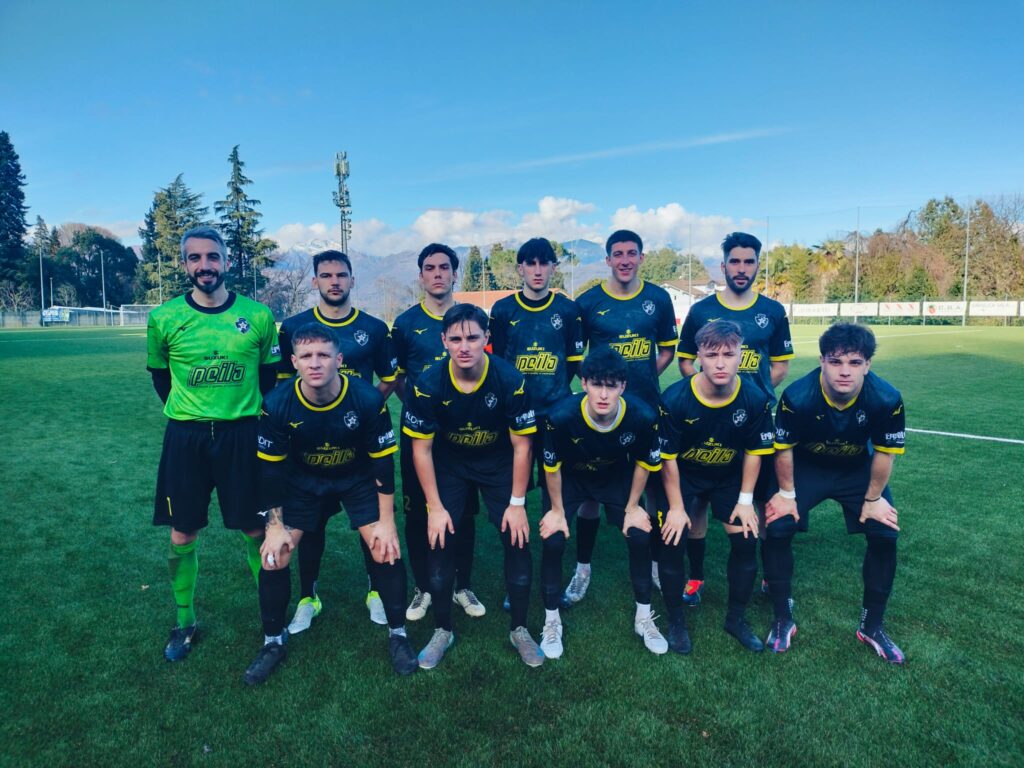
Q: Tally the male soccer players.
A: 11